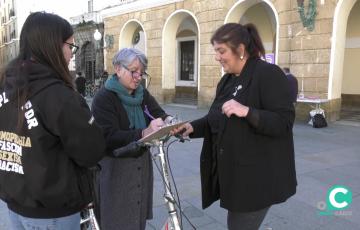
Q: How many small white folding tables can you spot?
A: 1